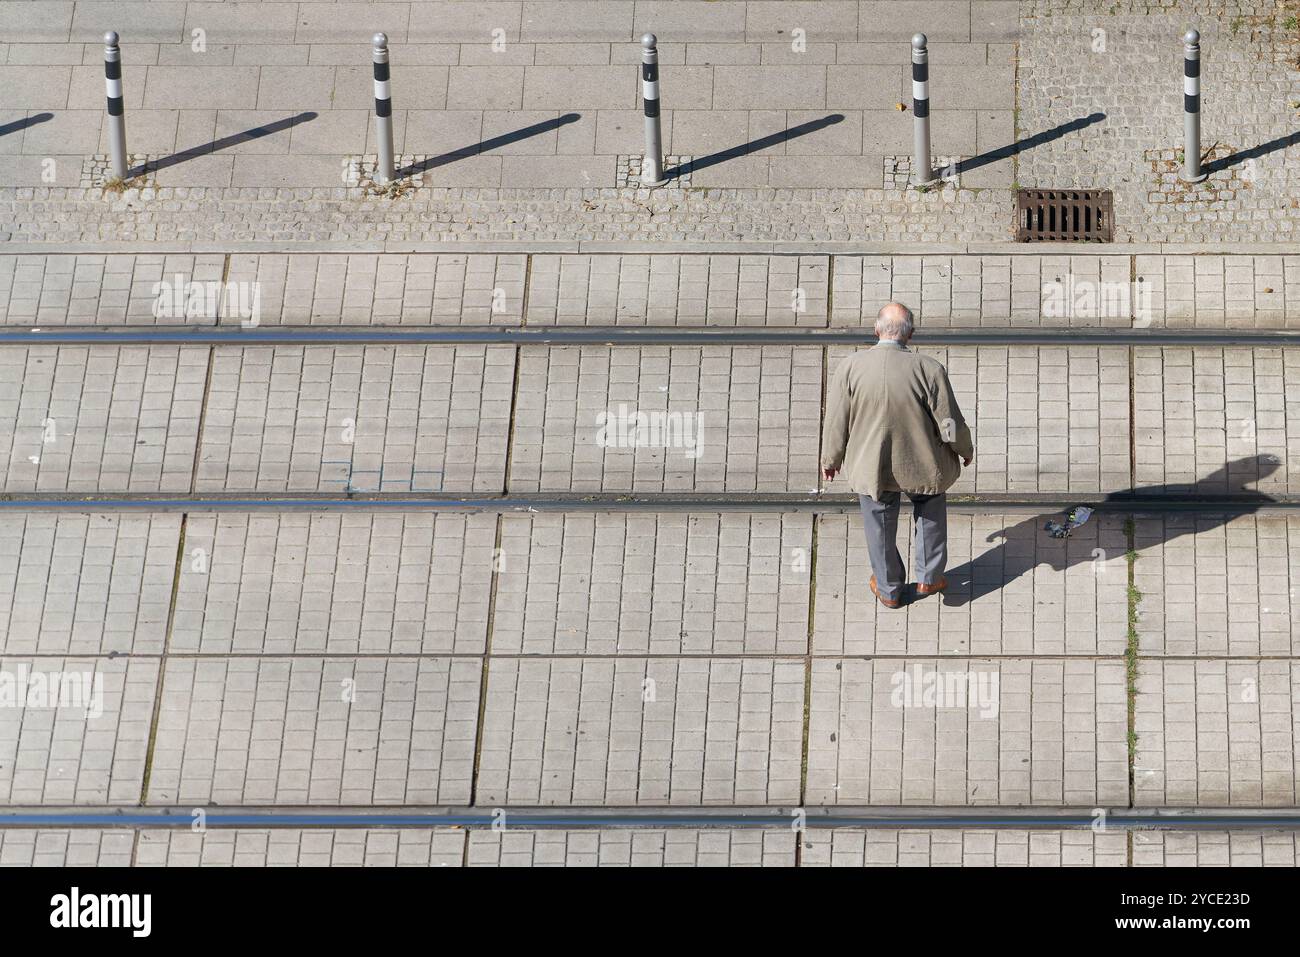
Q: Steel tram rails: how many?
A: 3